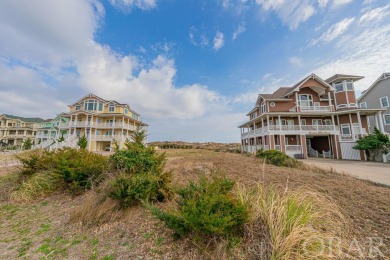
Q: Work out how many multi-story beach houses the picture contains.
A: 5